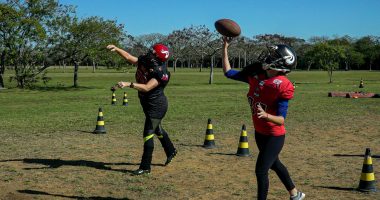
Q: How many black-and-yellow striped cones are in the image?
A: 7